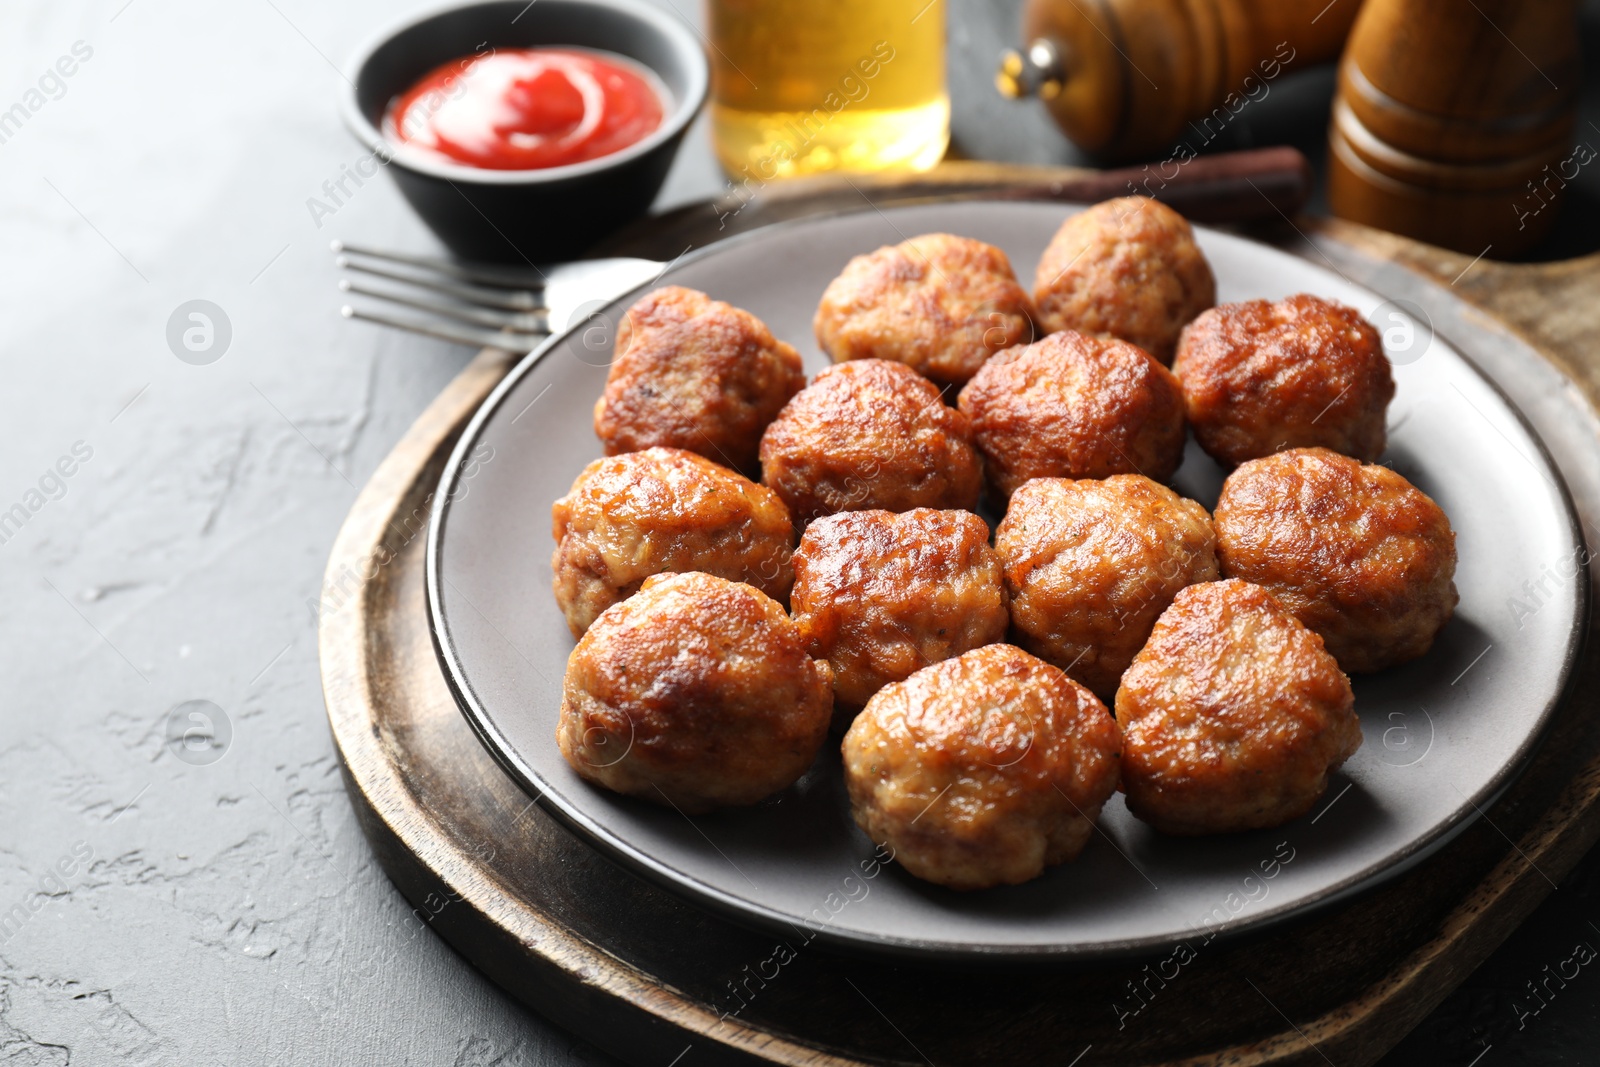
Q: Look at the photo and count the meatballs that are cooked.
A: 13